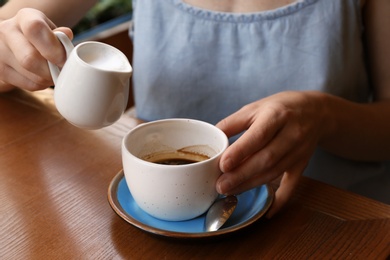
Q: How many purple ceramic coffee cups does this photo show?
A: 0